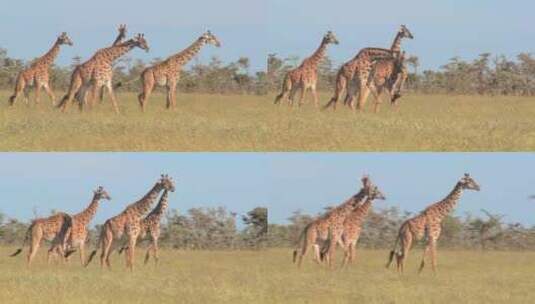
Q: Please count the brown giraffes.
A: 14